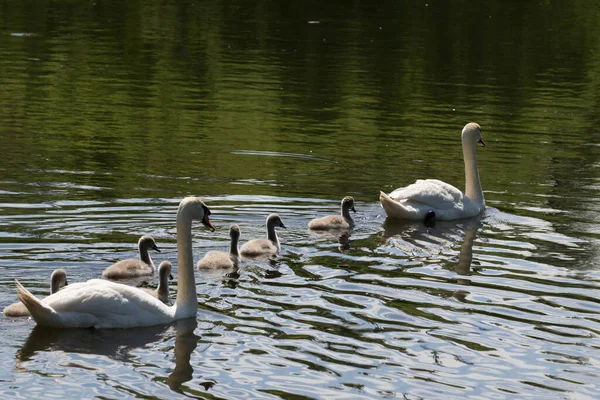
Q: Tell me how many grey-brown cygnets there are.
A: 6